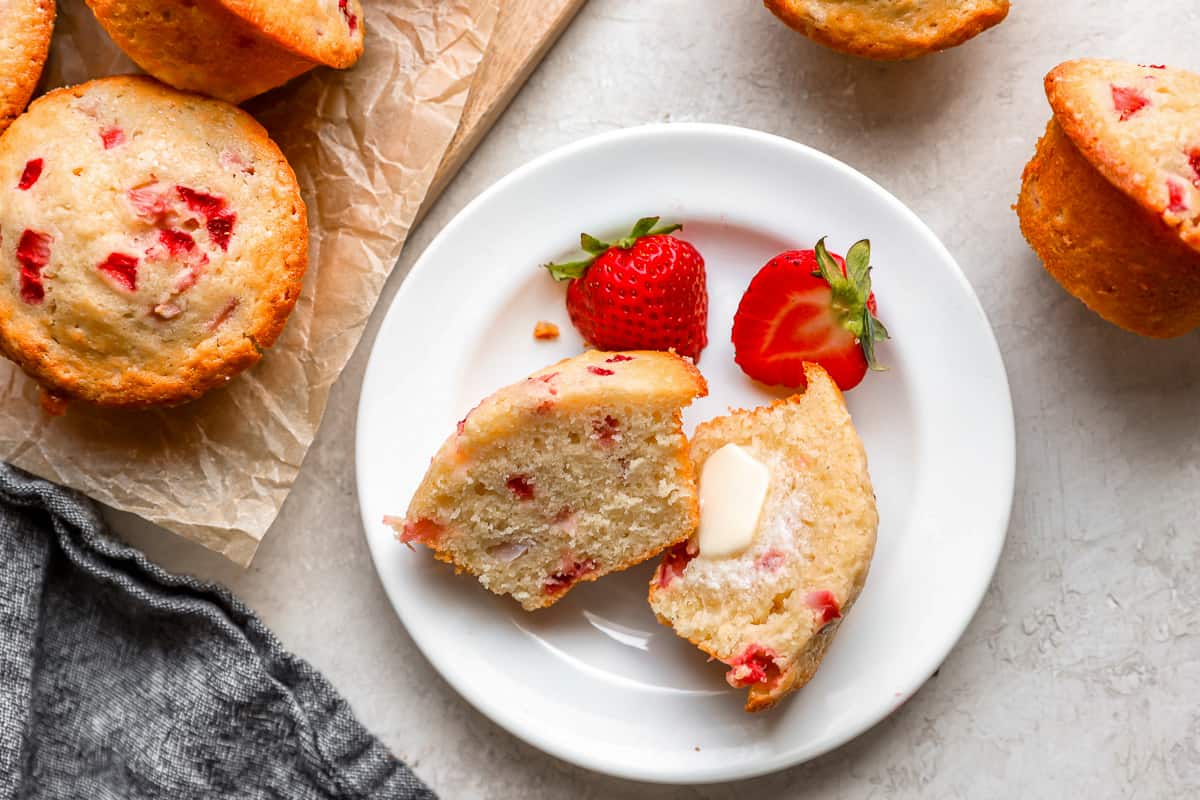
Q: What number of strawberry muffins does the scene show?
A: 6